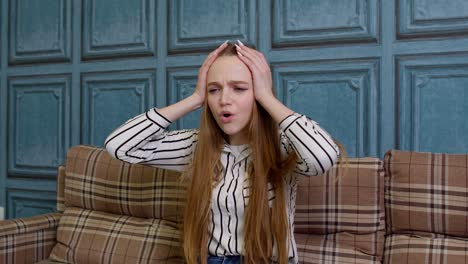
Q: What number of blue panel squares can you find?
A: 11